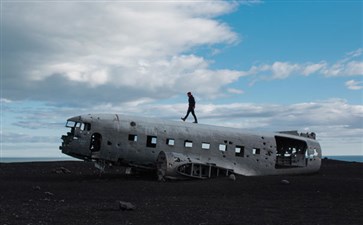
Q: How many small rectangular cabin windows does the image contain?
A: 8